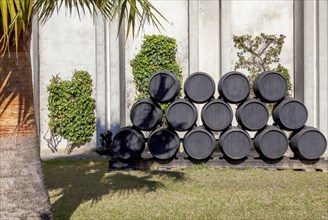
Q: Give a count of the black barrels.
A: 15